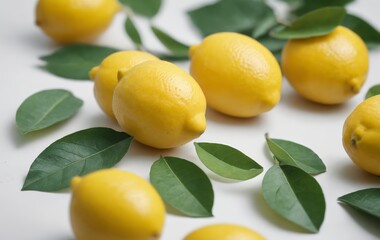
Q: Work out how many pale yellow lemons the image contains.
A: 8